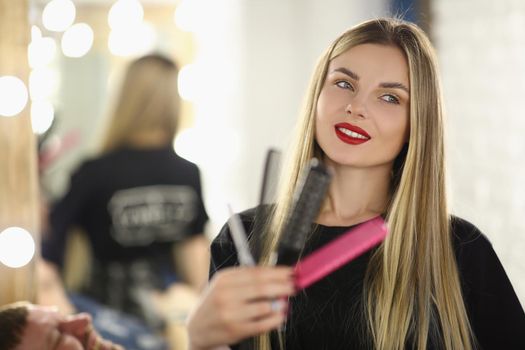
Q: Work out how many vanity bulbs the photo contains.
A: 12